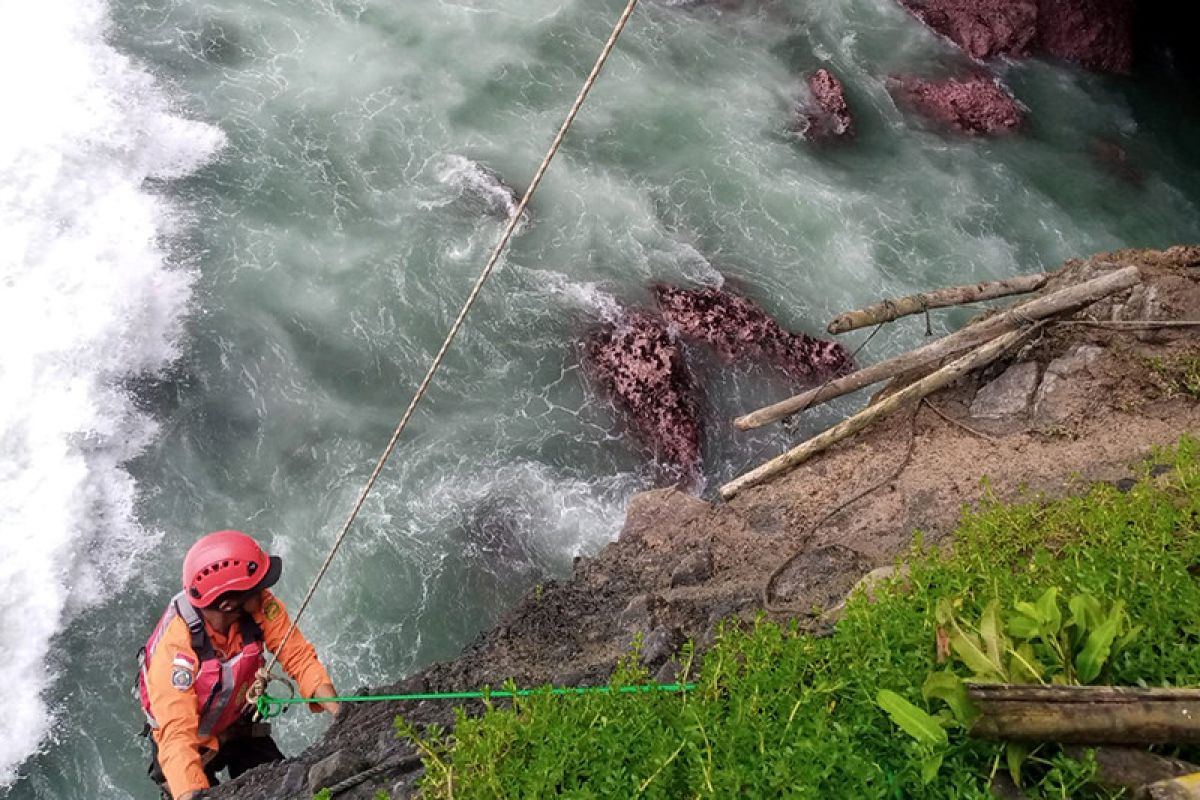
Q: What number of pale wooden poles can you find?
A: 3